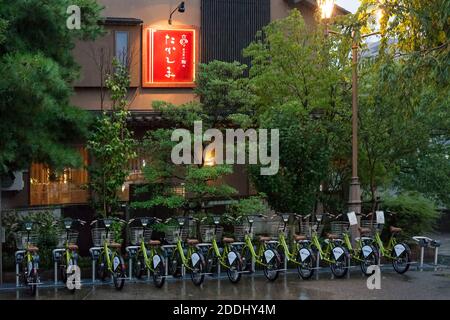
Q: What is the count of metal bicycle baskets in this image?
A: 11